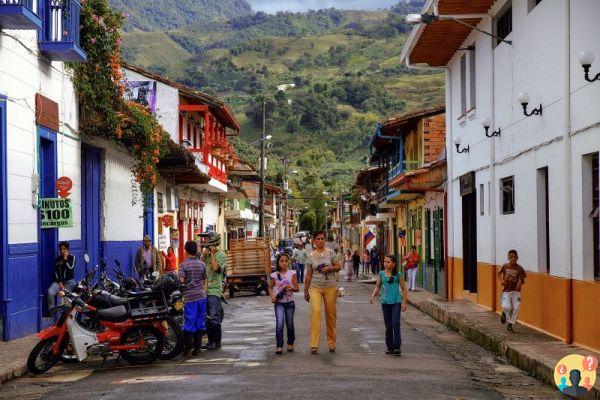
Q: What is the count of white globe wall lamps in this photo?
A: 4